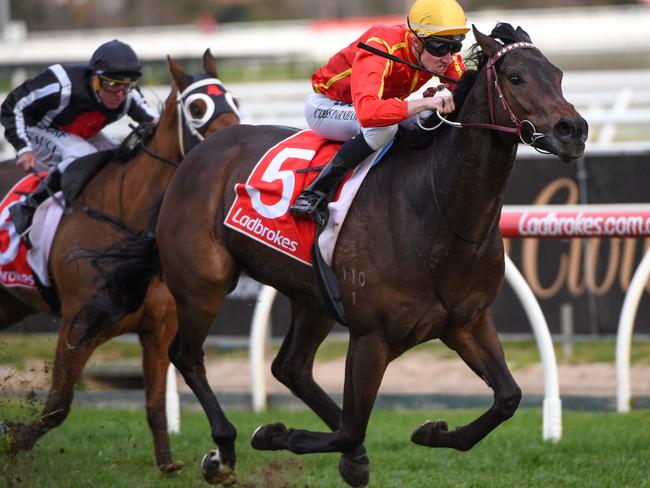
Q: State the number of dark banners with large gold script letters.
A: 1